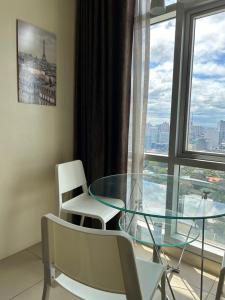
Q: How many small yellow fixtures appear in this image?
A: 0